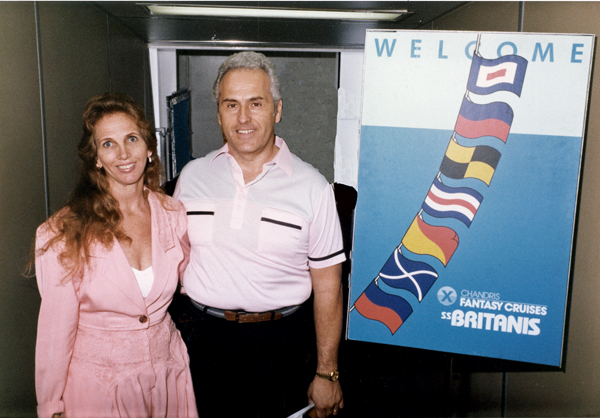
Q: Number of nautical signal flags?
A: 7